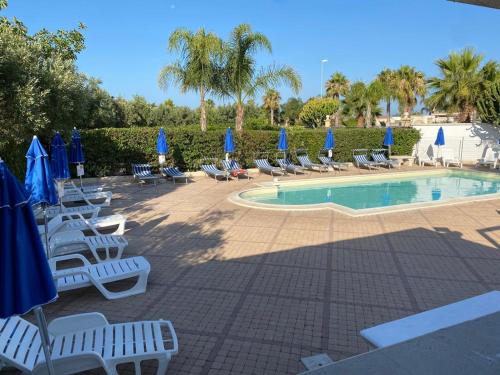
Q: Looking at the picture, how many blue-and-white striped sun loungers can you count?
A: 10